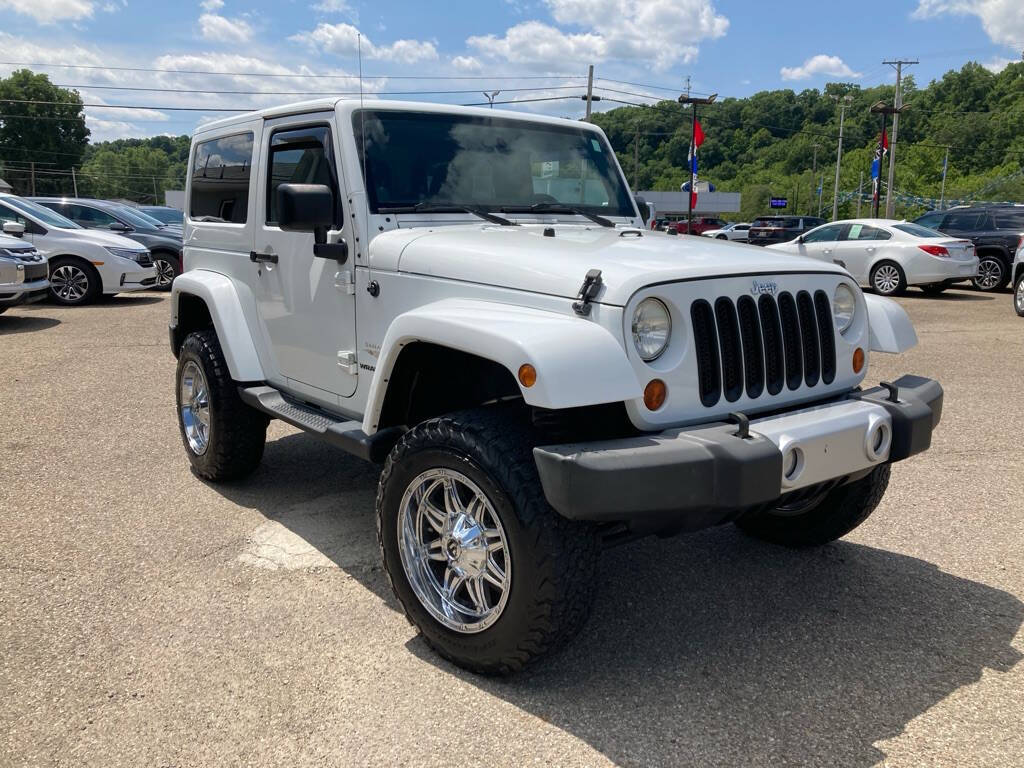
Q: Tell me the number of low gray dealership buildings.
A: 1